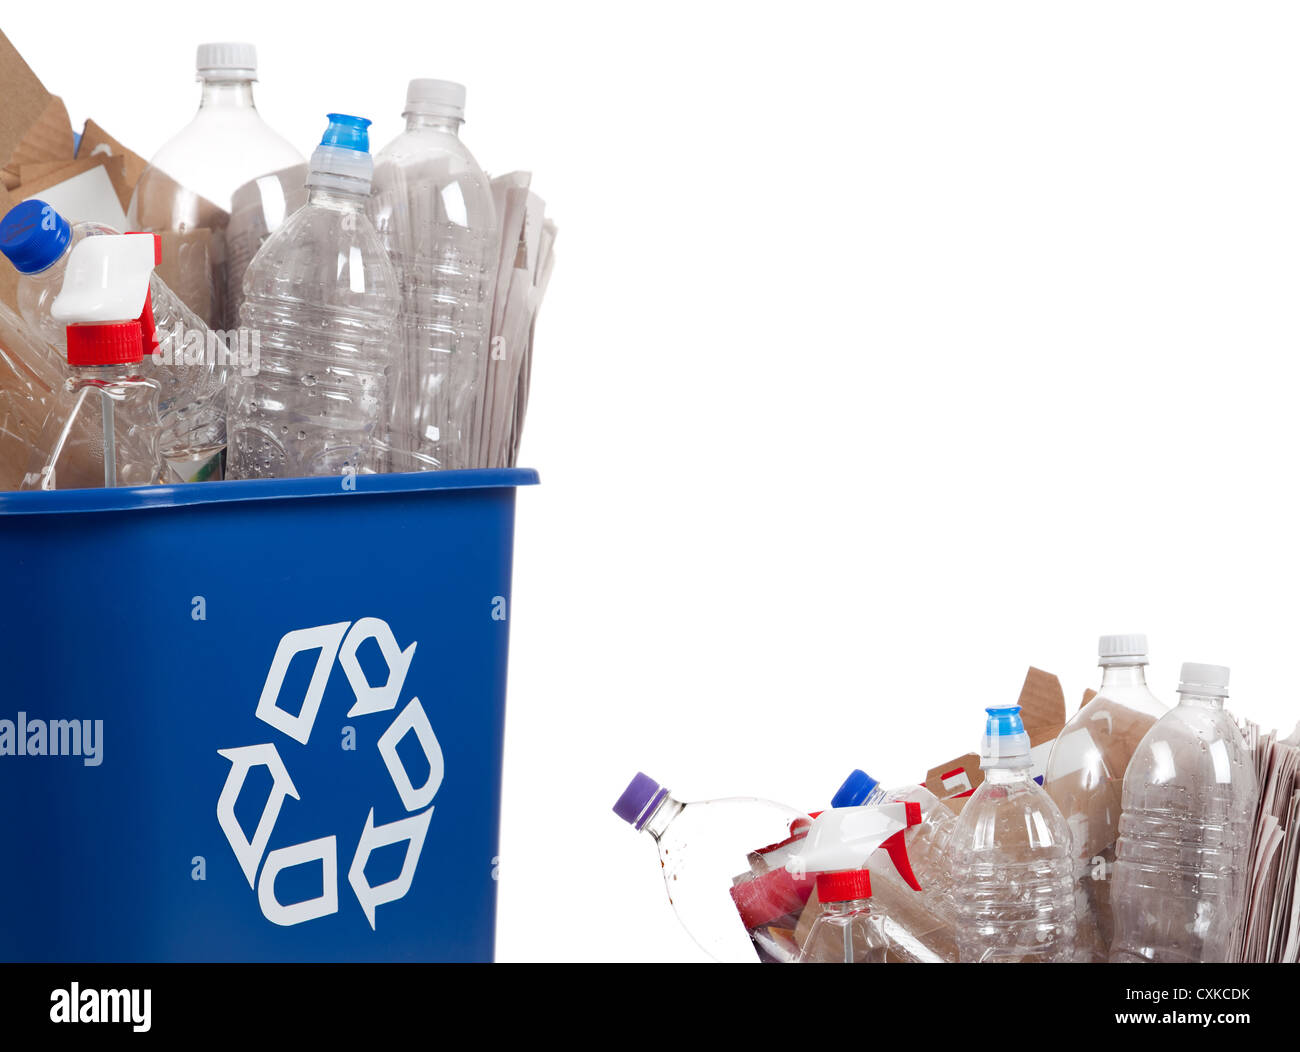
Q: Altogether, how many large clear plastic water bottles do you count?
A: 9